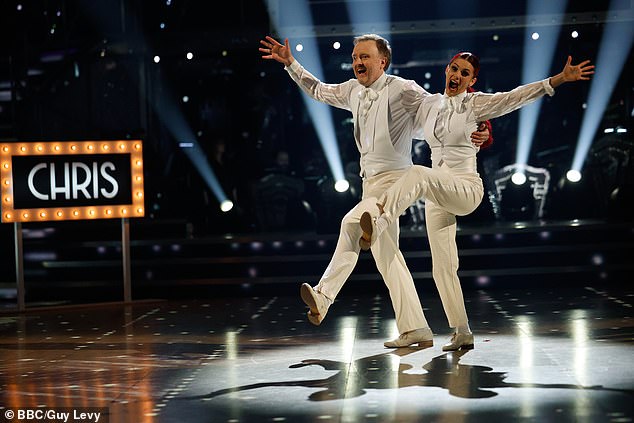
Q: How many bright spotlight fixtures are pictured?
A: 4